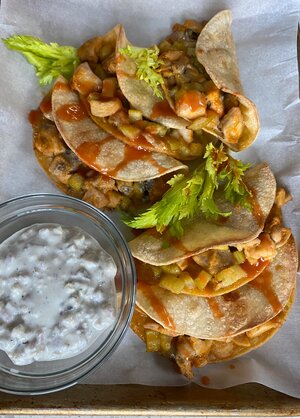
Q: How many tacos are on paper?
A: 5